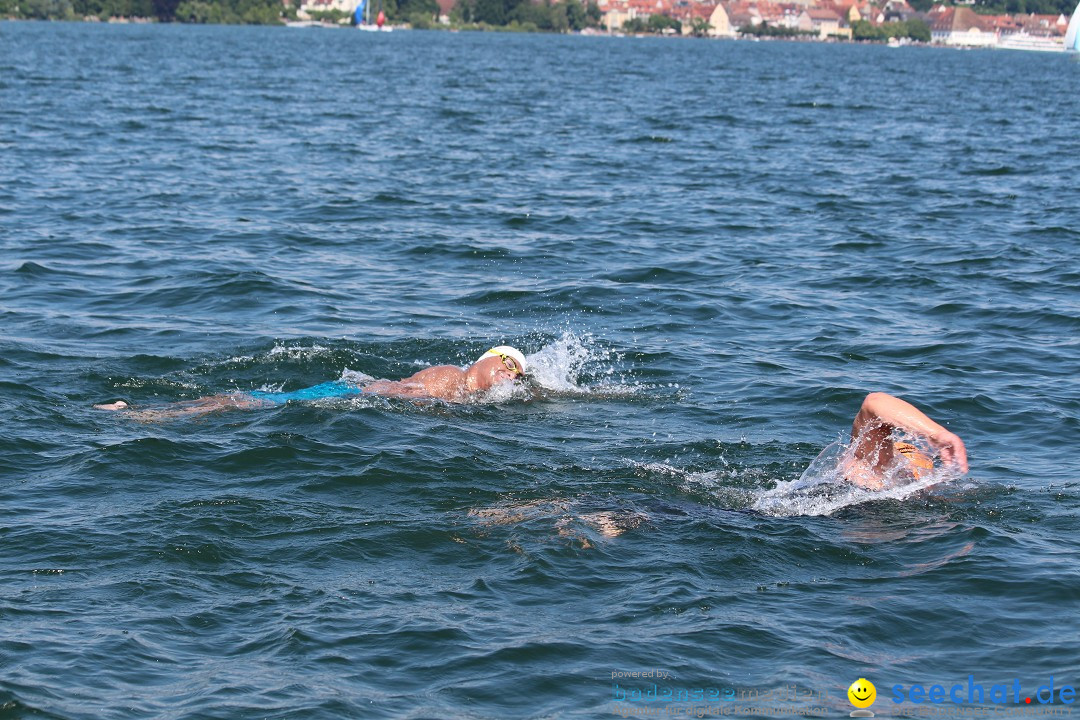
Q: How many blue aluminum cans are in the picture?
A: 0